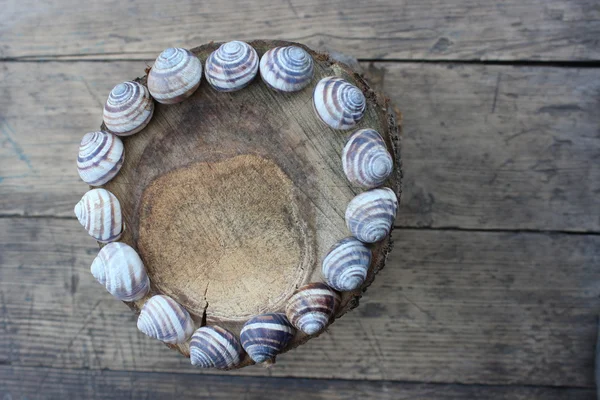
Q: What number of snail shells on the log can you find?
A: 15